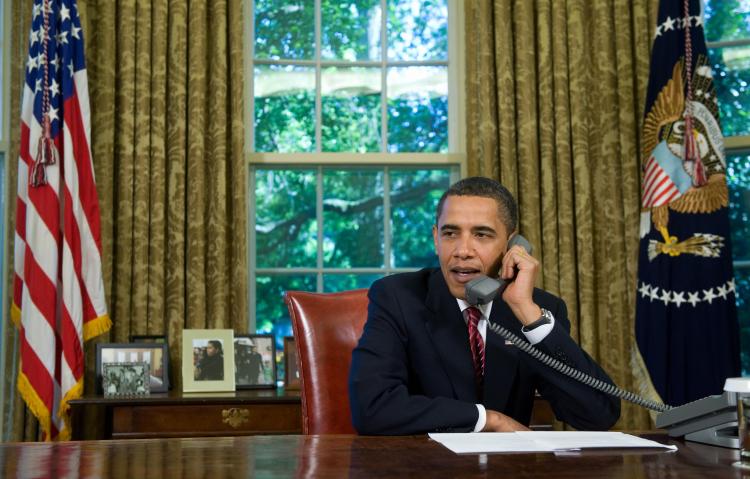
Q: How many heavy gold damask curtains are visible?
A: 2